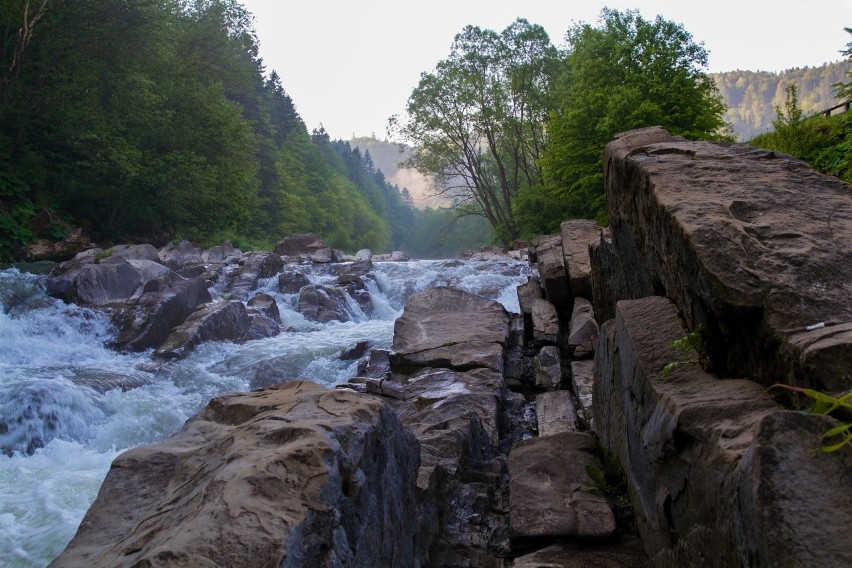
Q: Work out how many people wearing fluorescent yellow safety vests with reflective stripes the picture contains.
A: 0